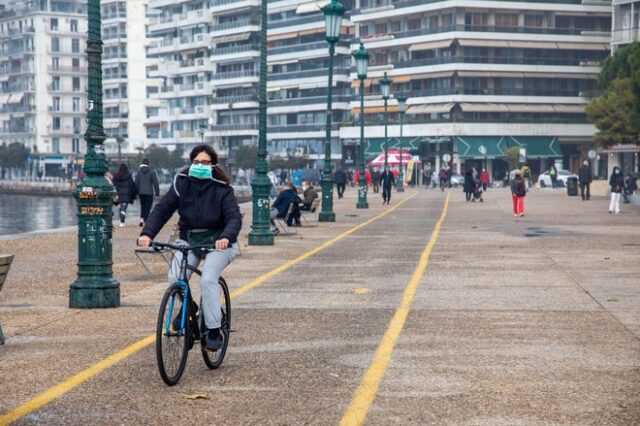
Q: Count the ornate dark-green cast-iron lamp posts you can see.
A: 6